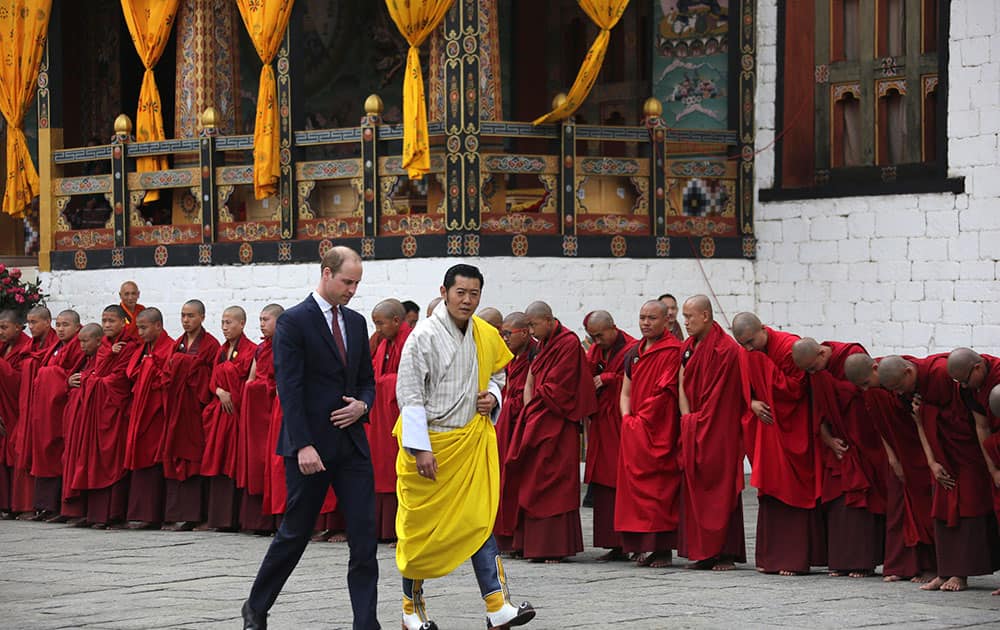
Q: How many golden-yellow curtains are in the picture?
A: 5